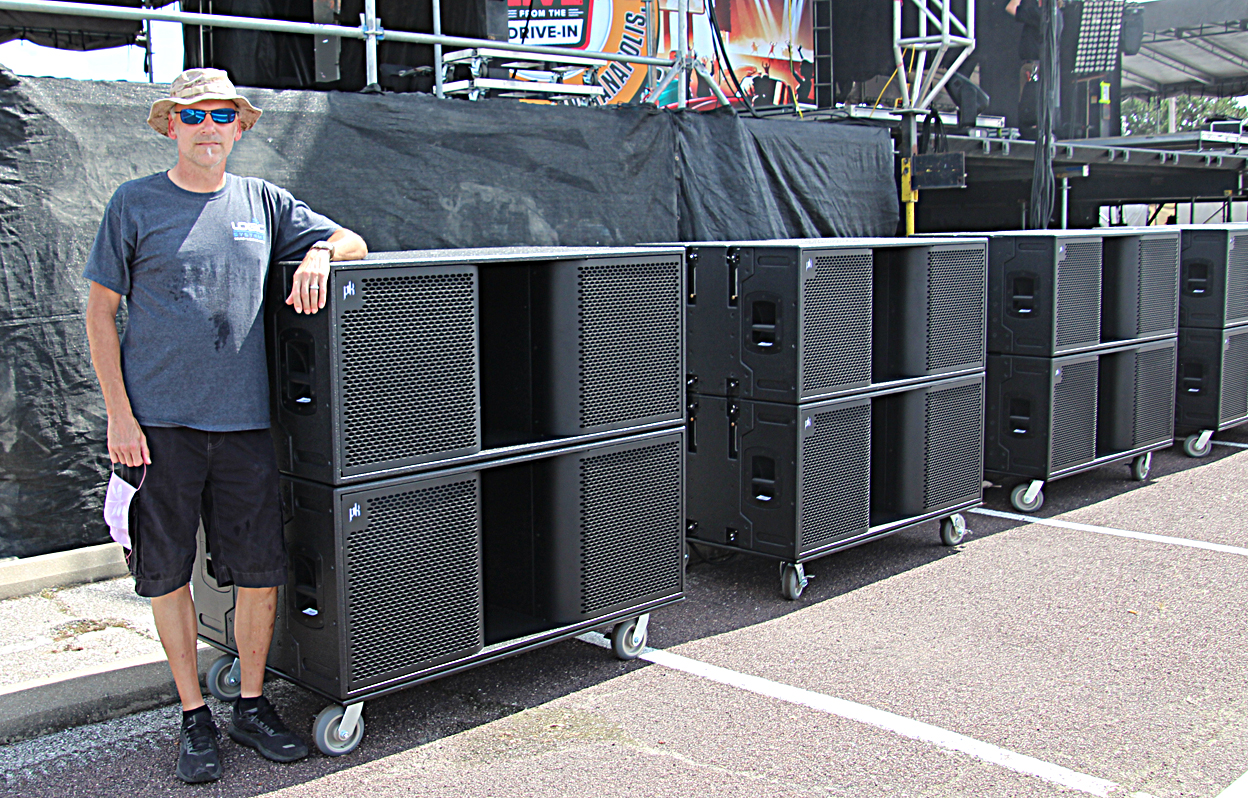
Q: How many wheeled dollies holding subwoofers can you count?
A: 4